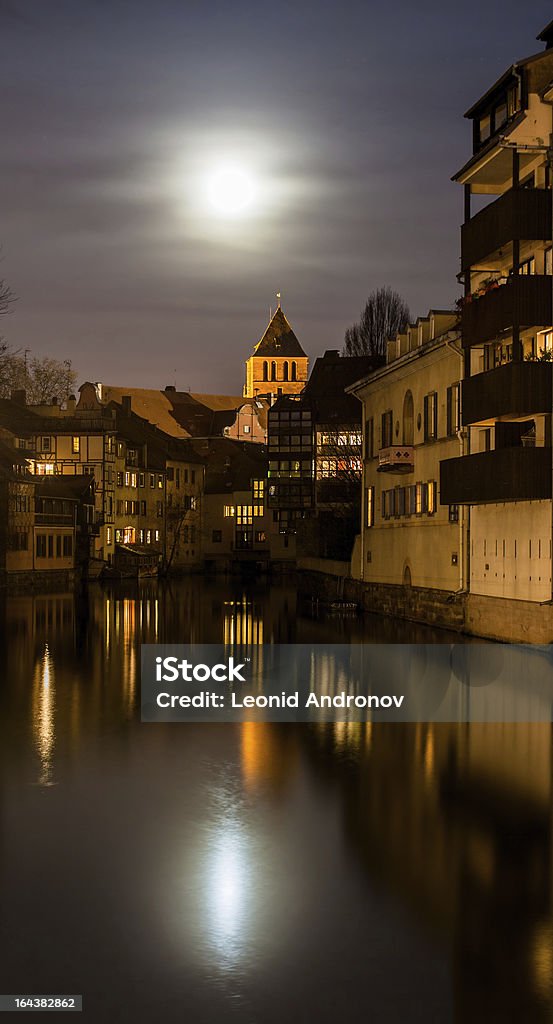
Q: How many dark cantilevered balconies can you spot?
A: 4